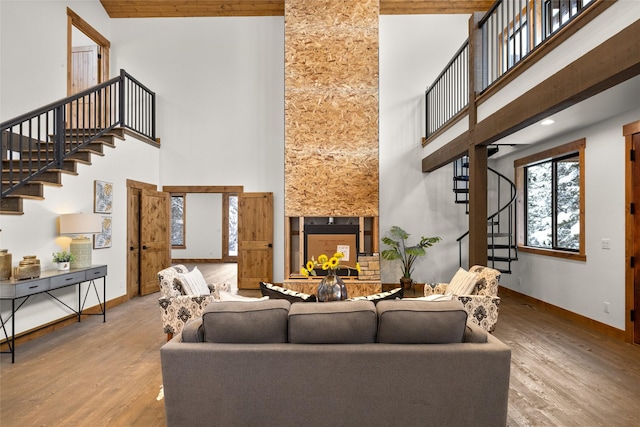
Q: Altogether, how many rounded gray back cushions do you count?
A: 3